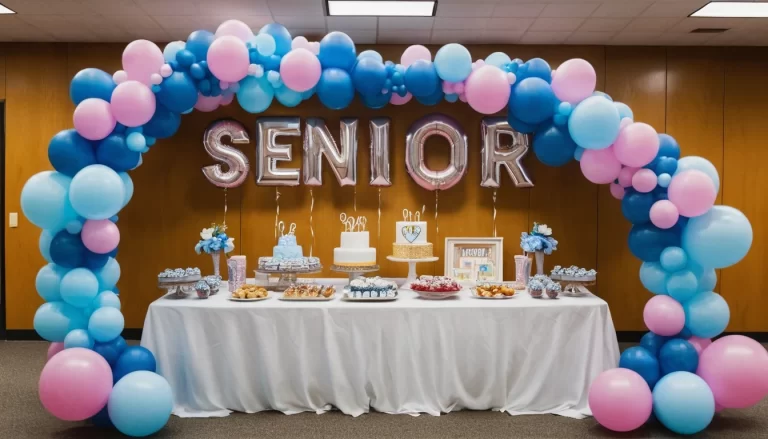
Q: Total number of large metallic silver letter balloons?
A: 6